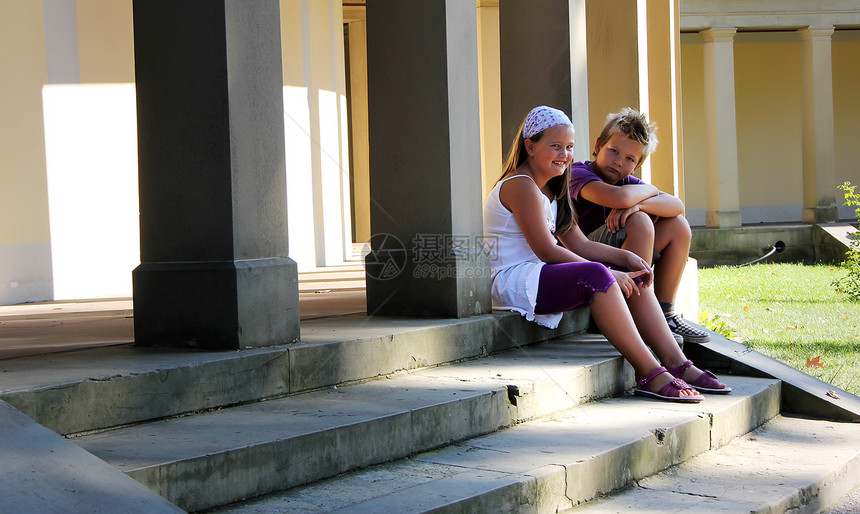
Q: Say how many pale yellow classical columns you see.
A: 2